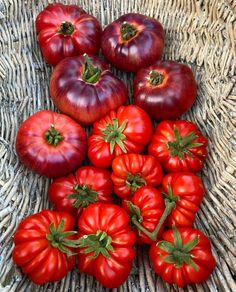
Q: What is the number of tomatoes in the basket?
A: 14